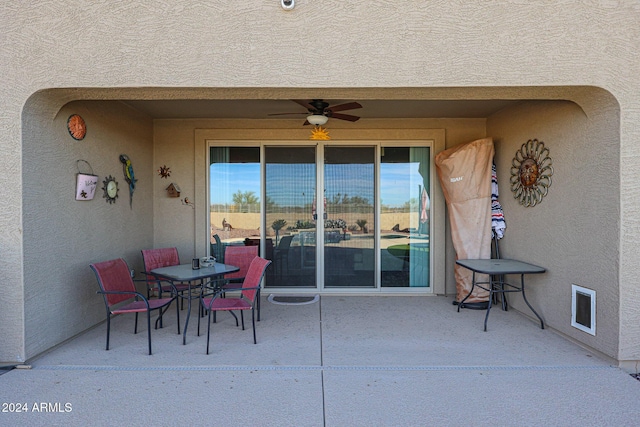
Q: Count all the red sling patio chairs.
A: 4